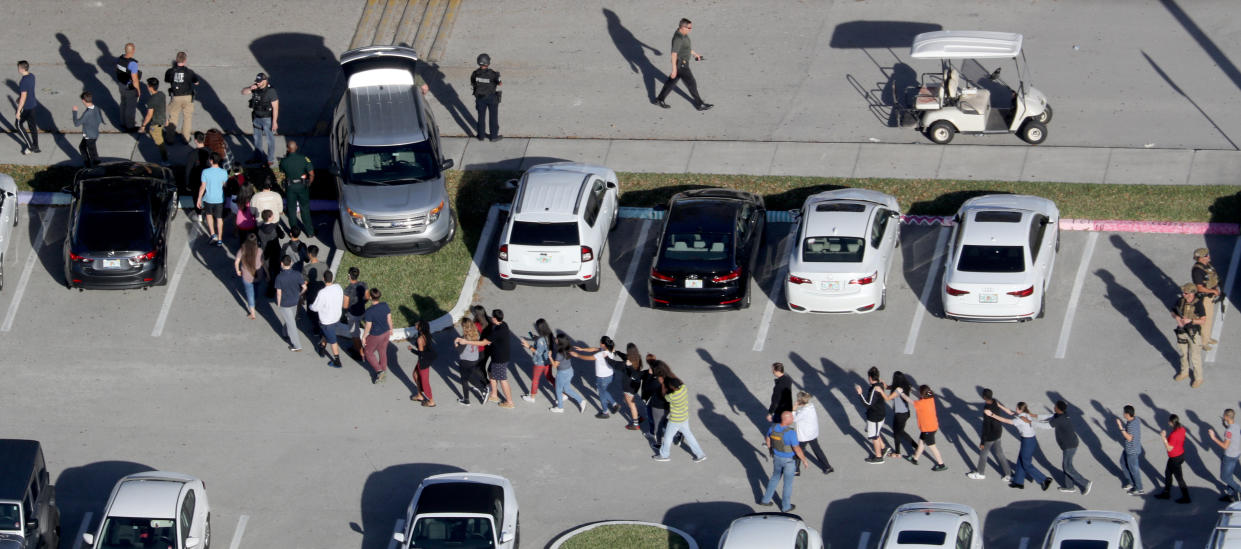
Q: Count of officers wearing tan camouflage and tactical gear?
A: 2